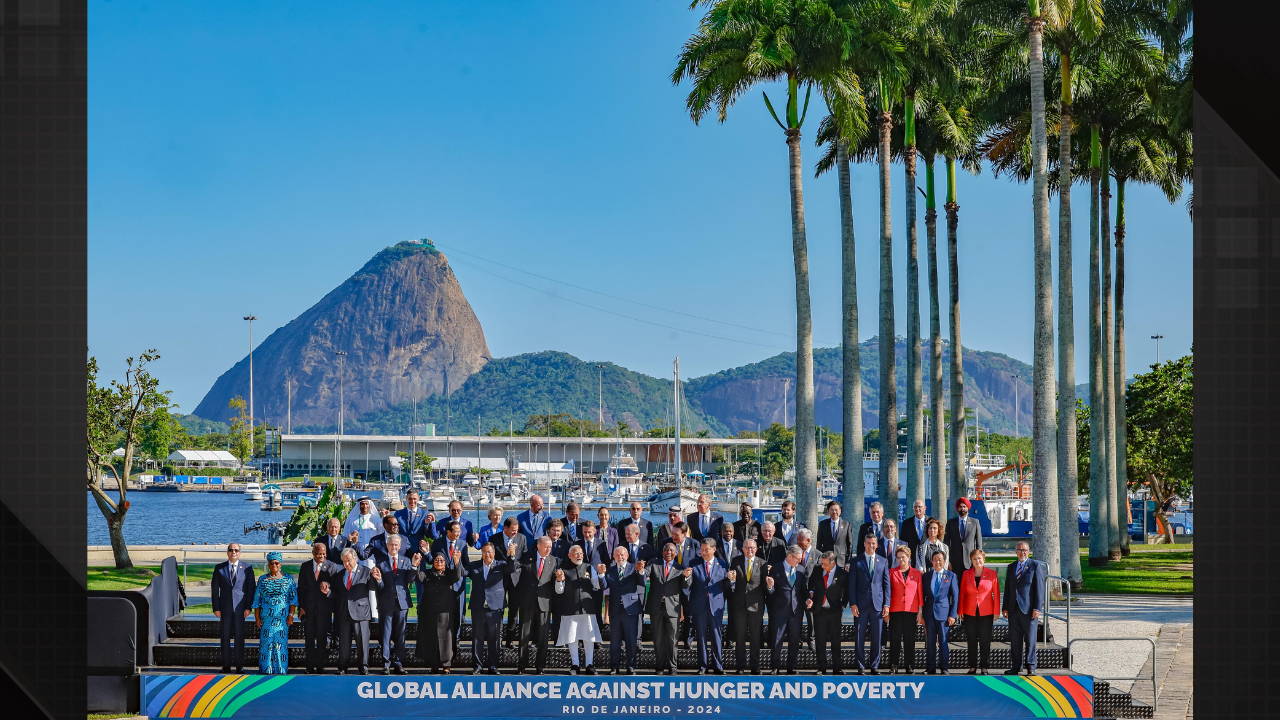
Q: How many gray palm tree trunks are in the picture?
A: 11